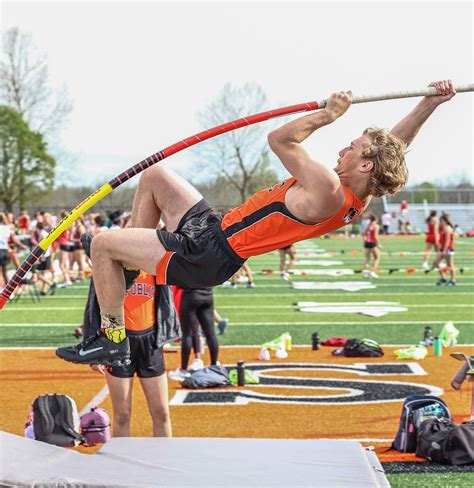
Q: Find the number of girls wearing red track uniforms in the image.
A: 3